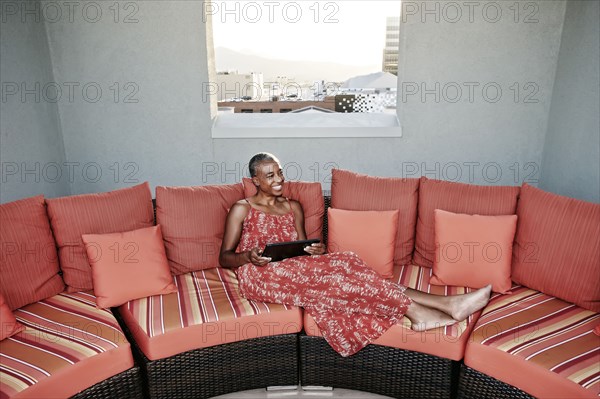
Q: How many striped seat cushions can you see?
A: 4